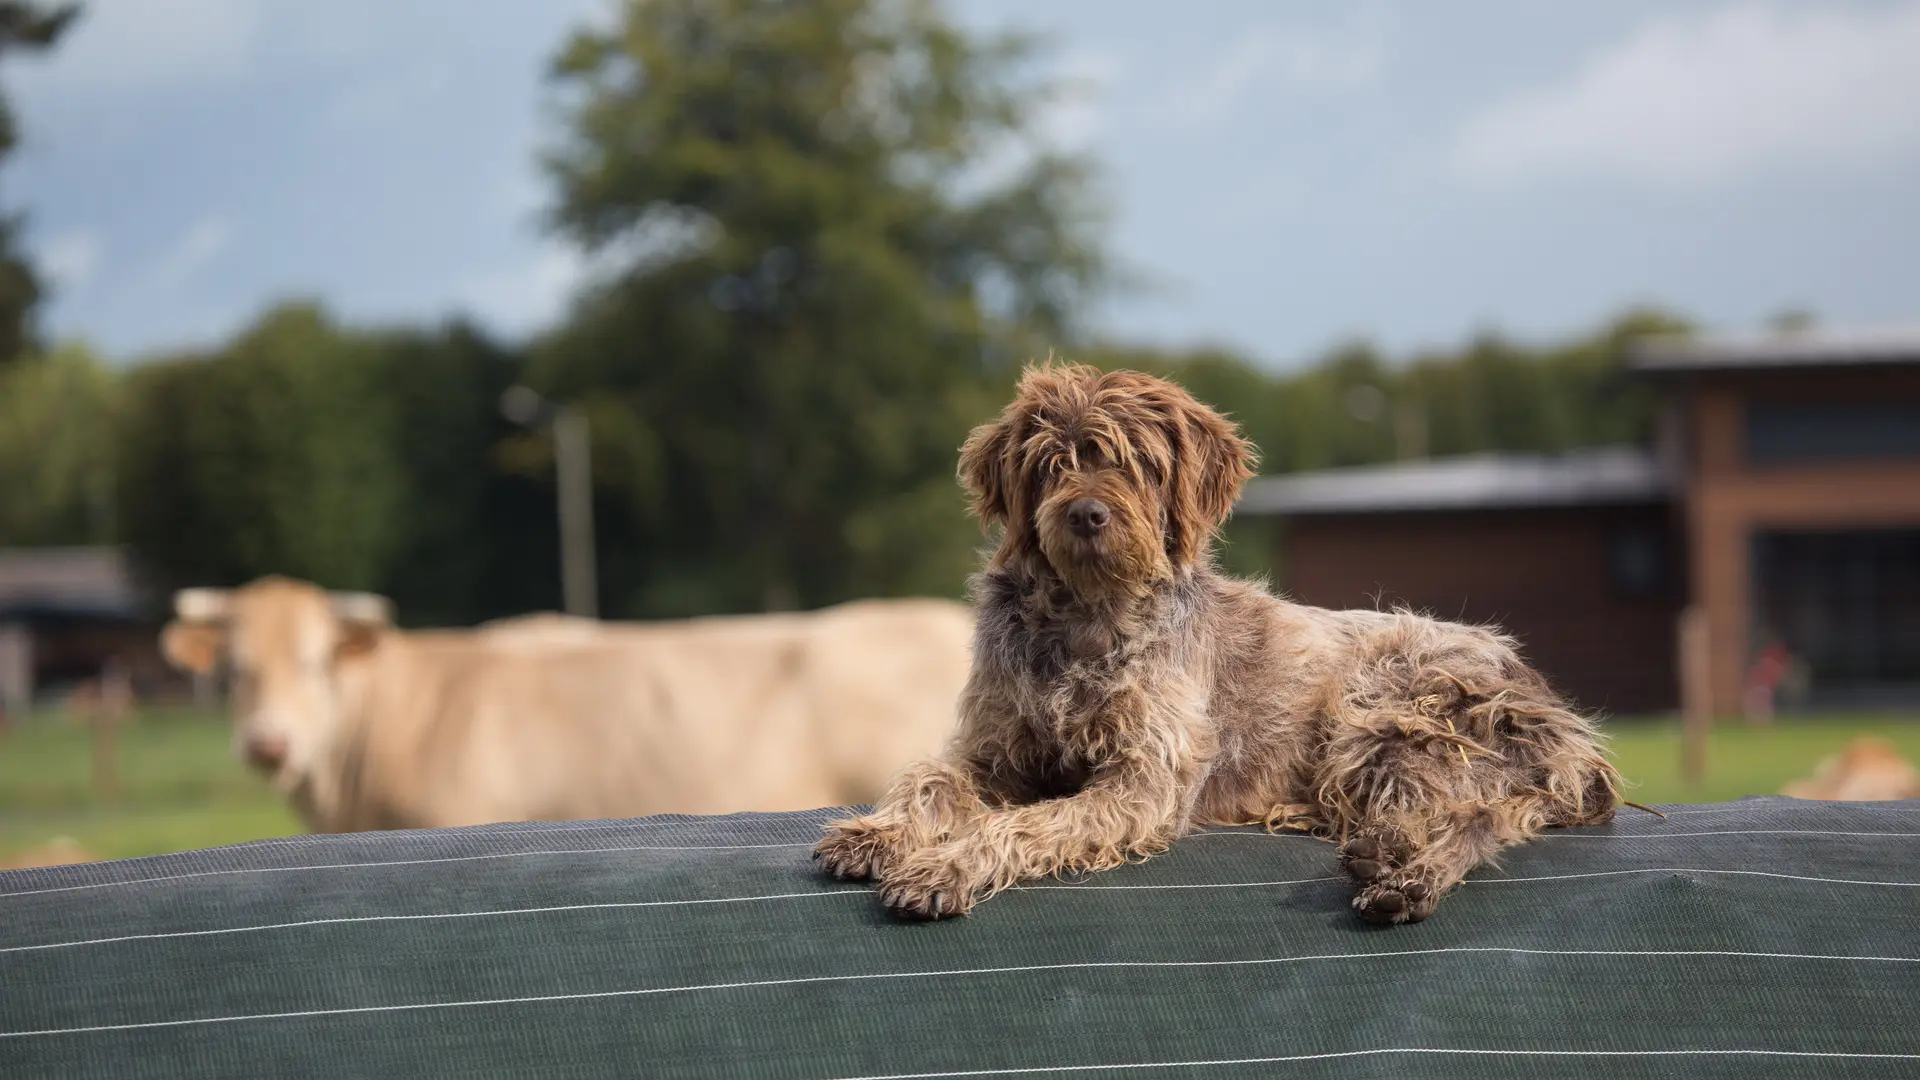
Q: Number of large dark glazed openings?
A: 2